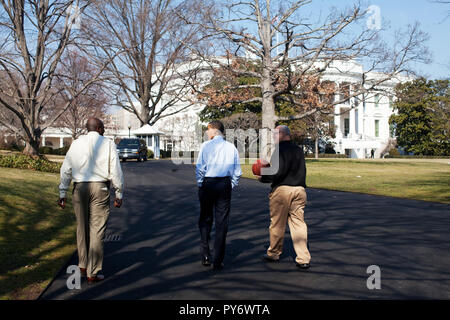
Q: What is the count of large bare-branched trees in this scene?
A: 3